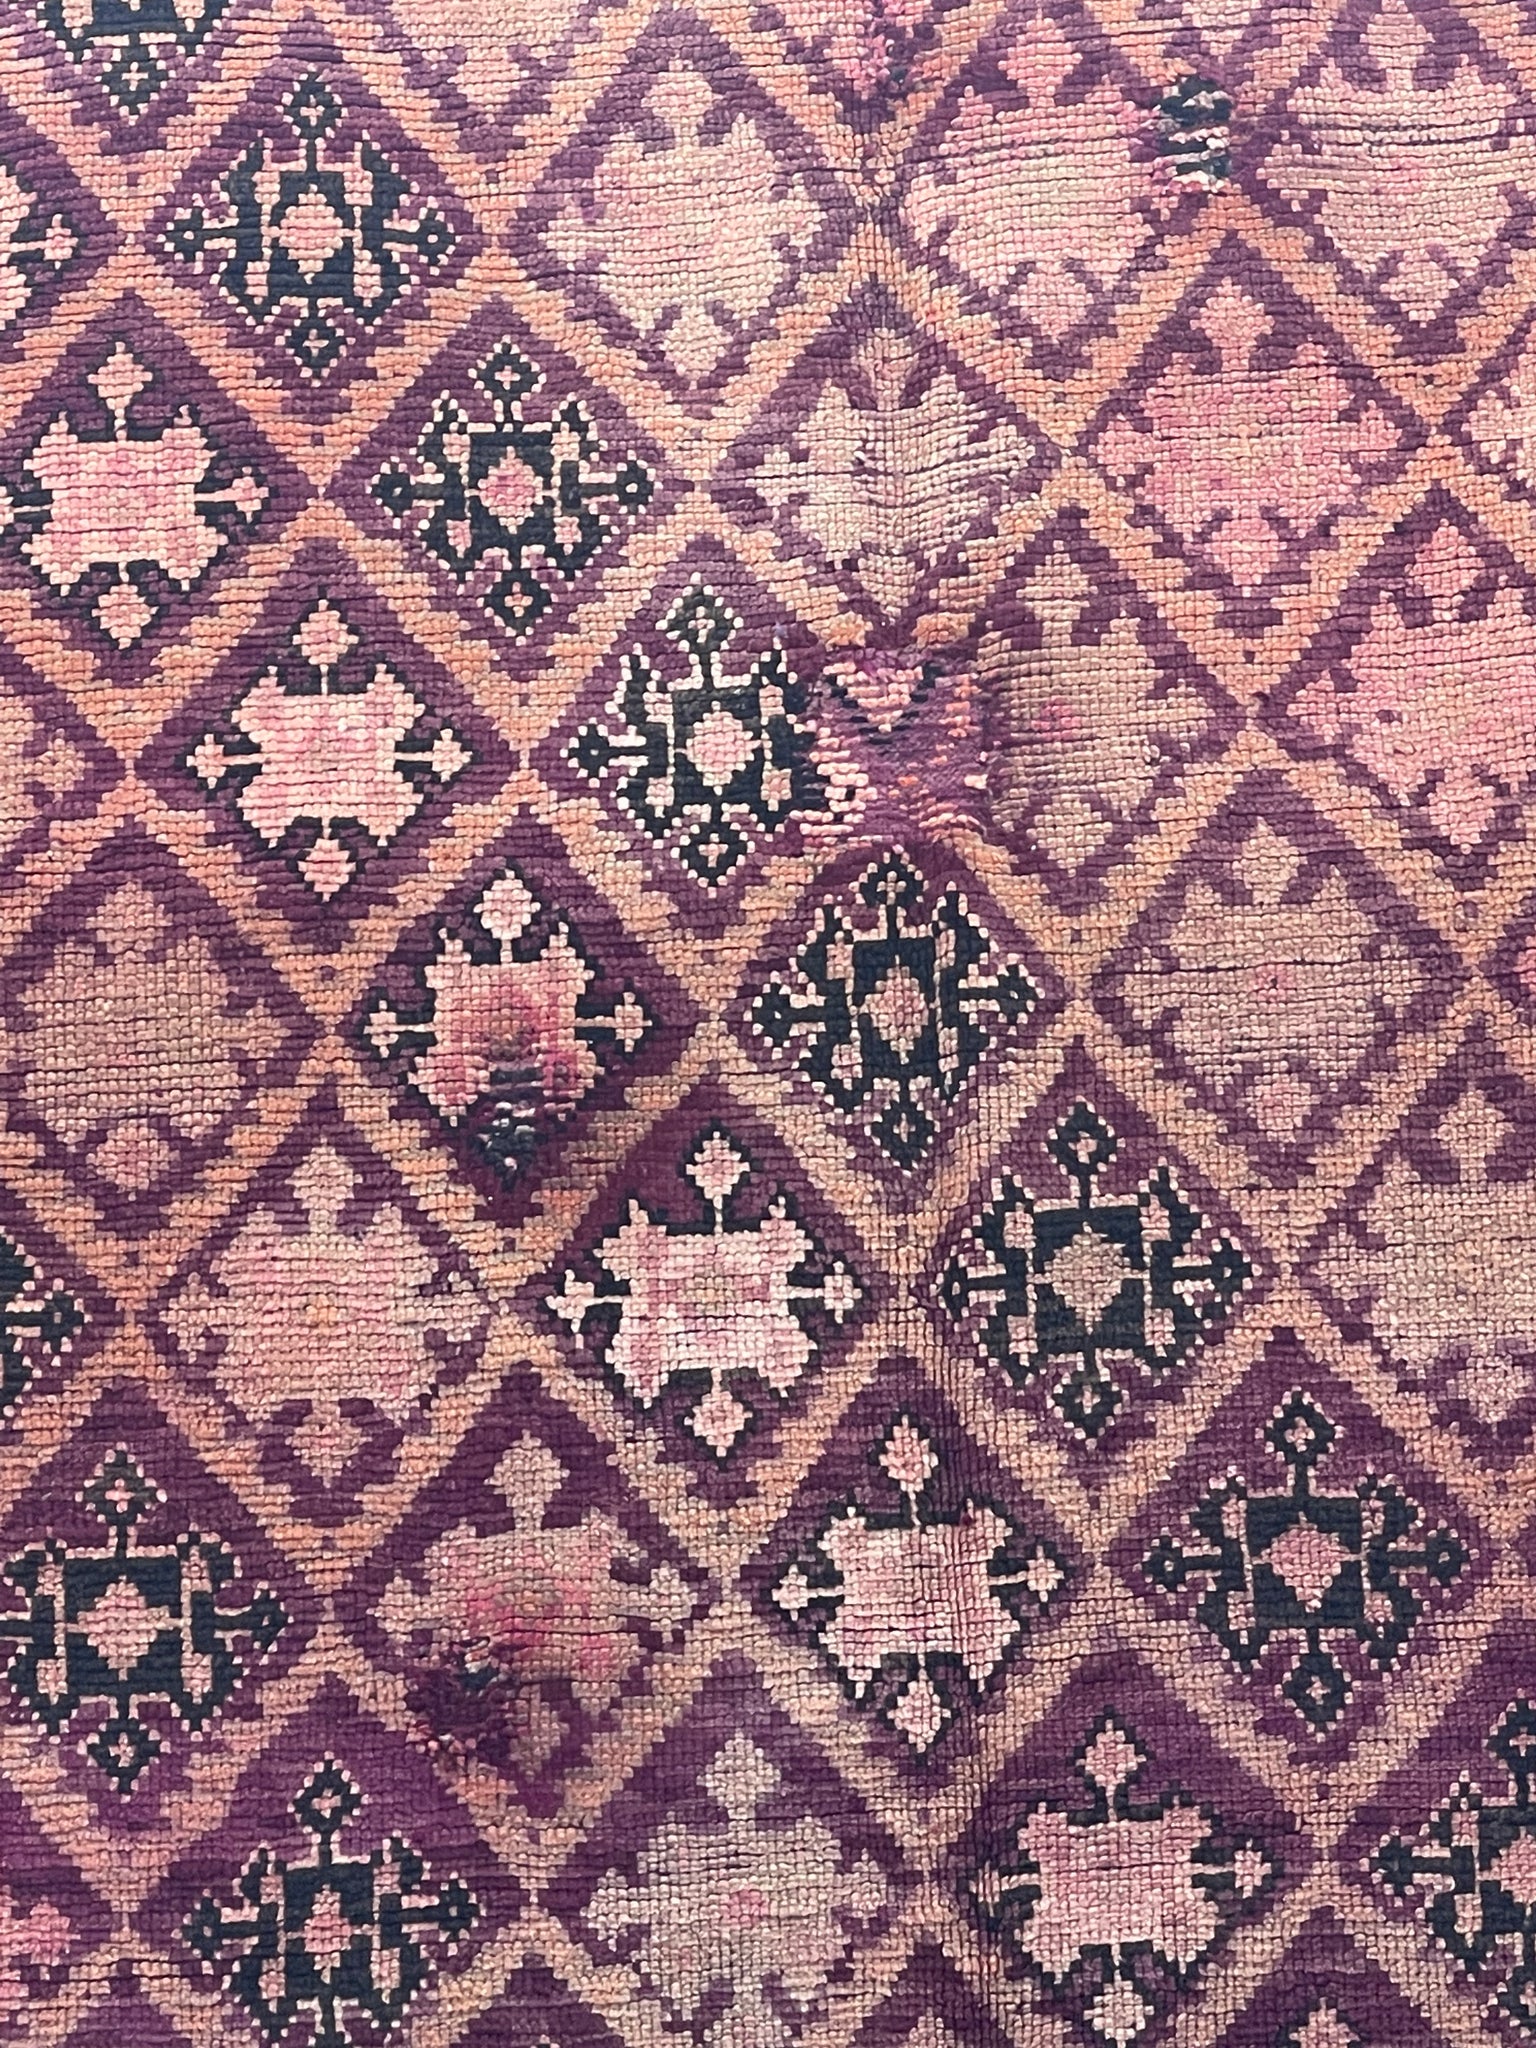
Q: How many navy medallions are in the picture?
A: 11